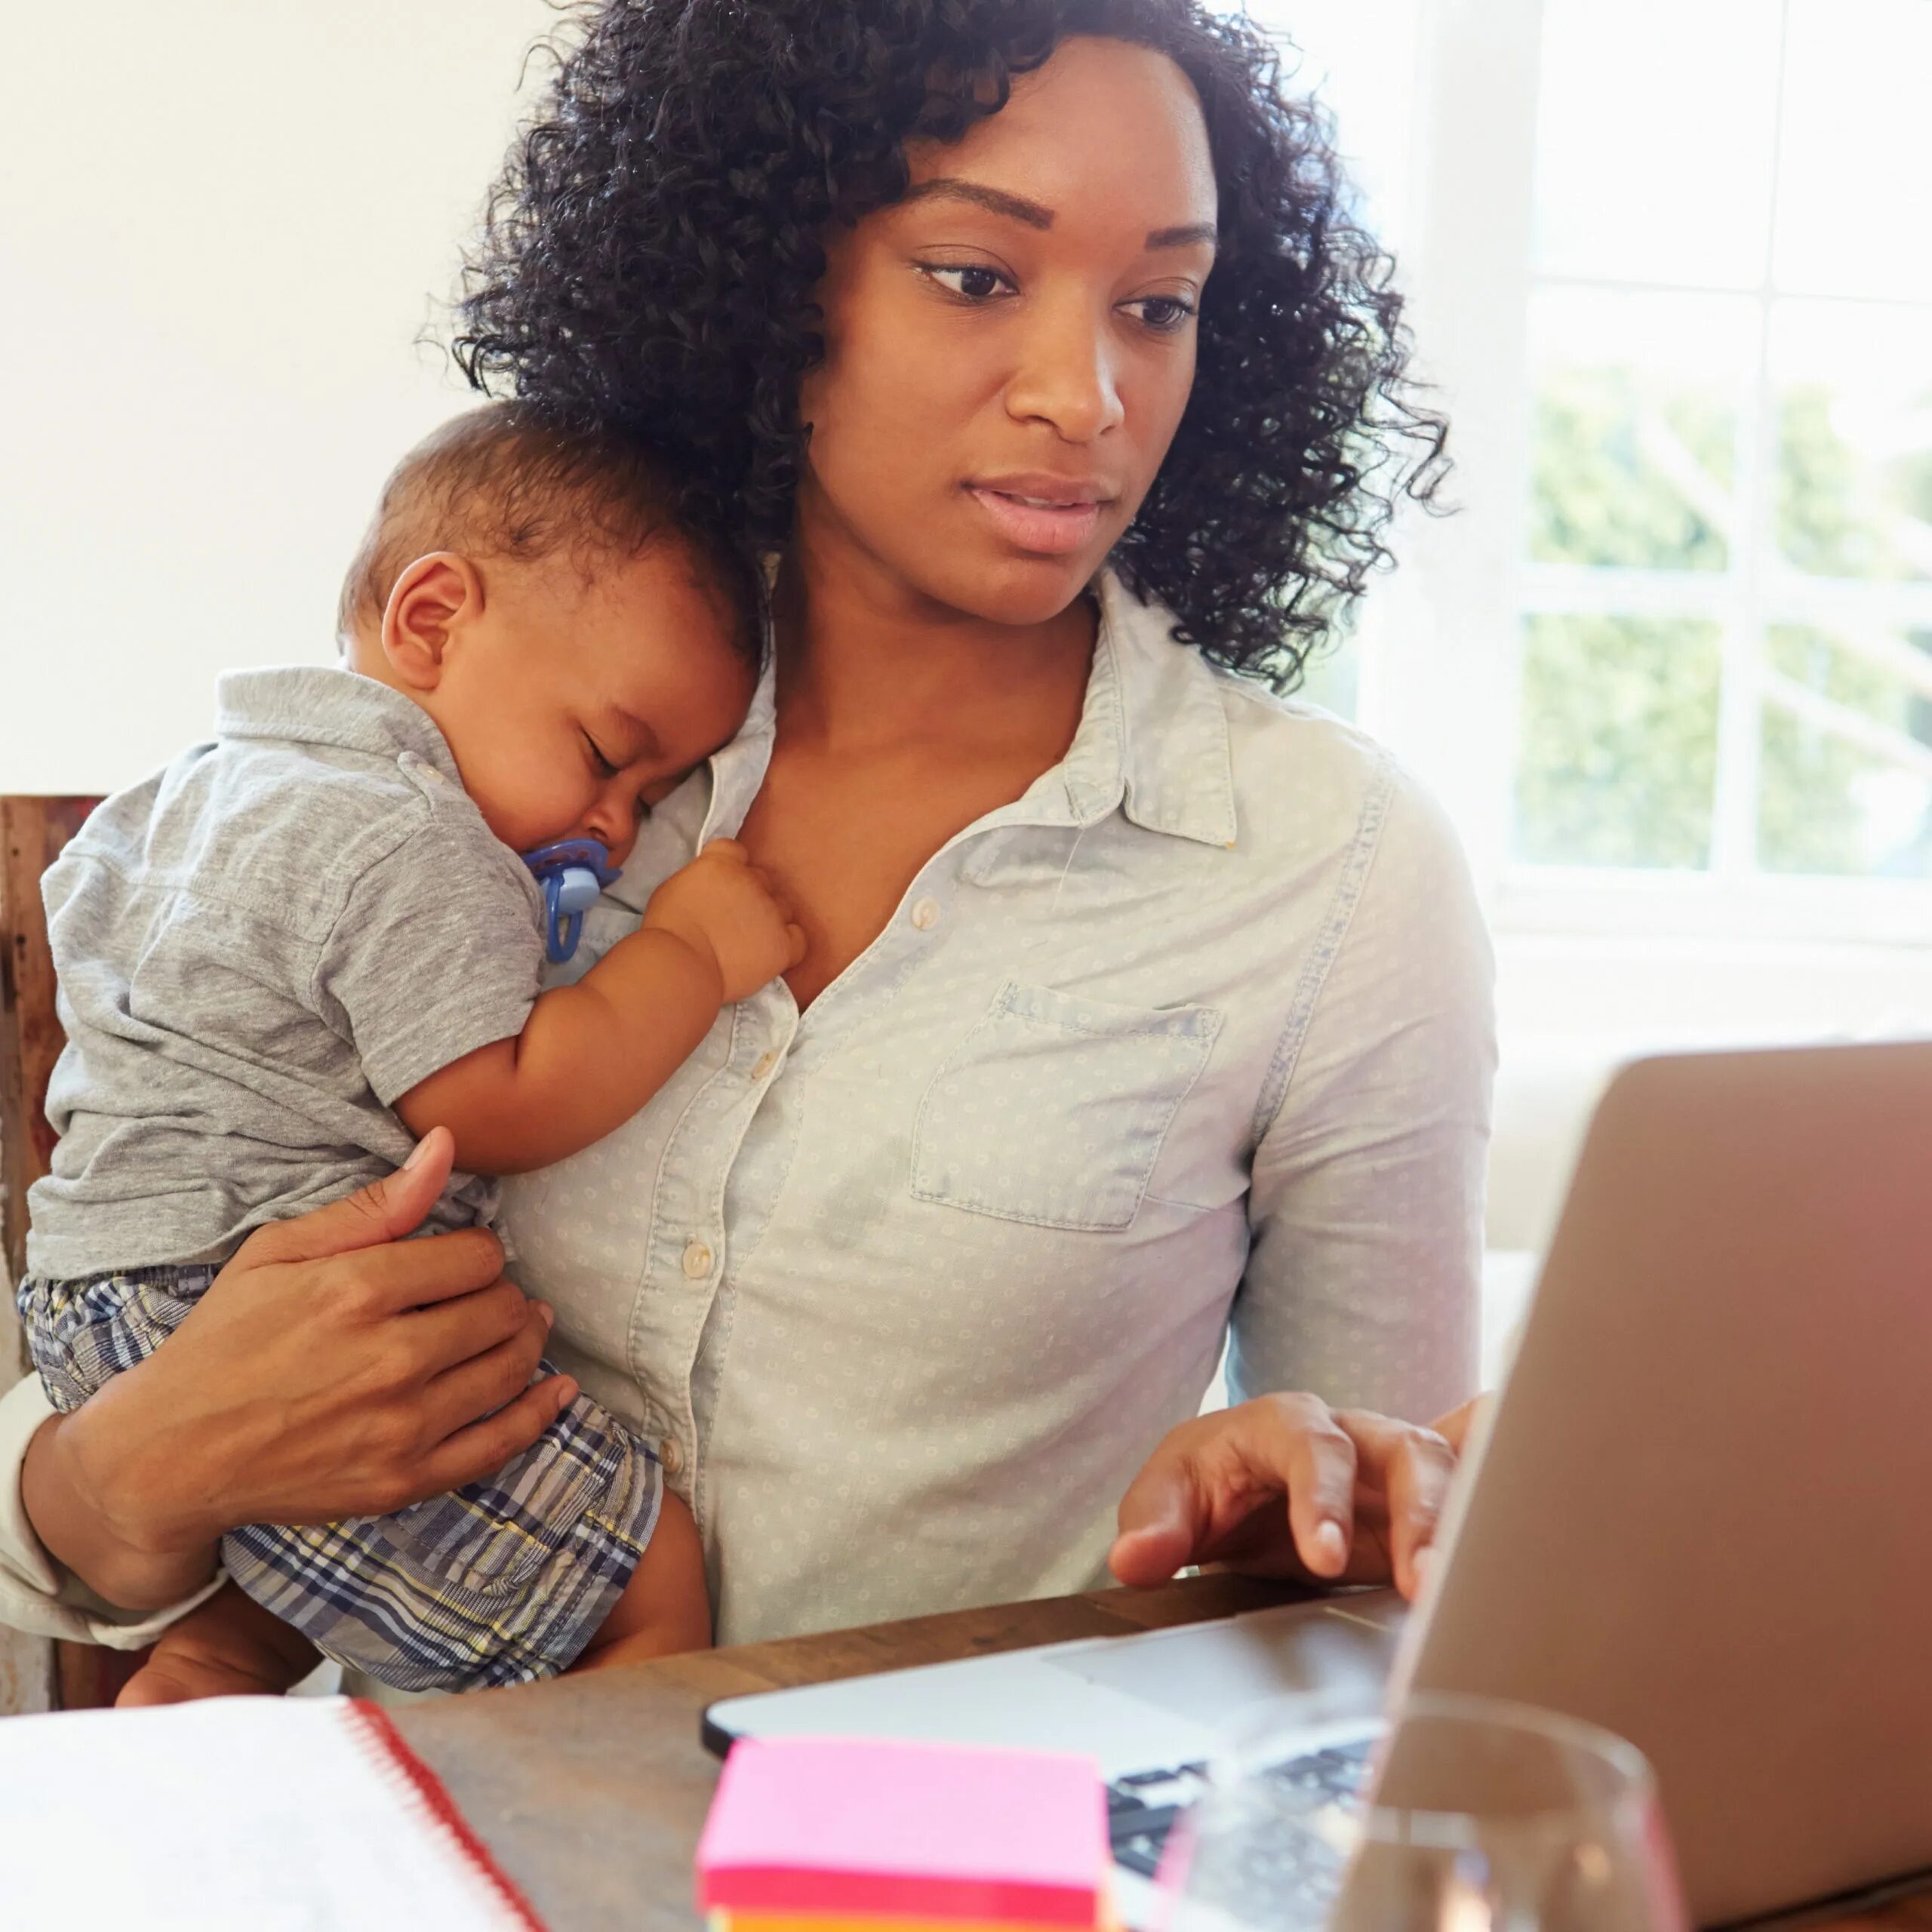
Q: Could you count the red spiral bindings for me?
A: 1